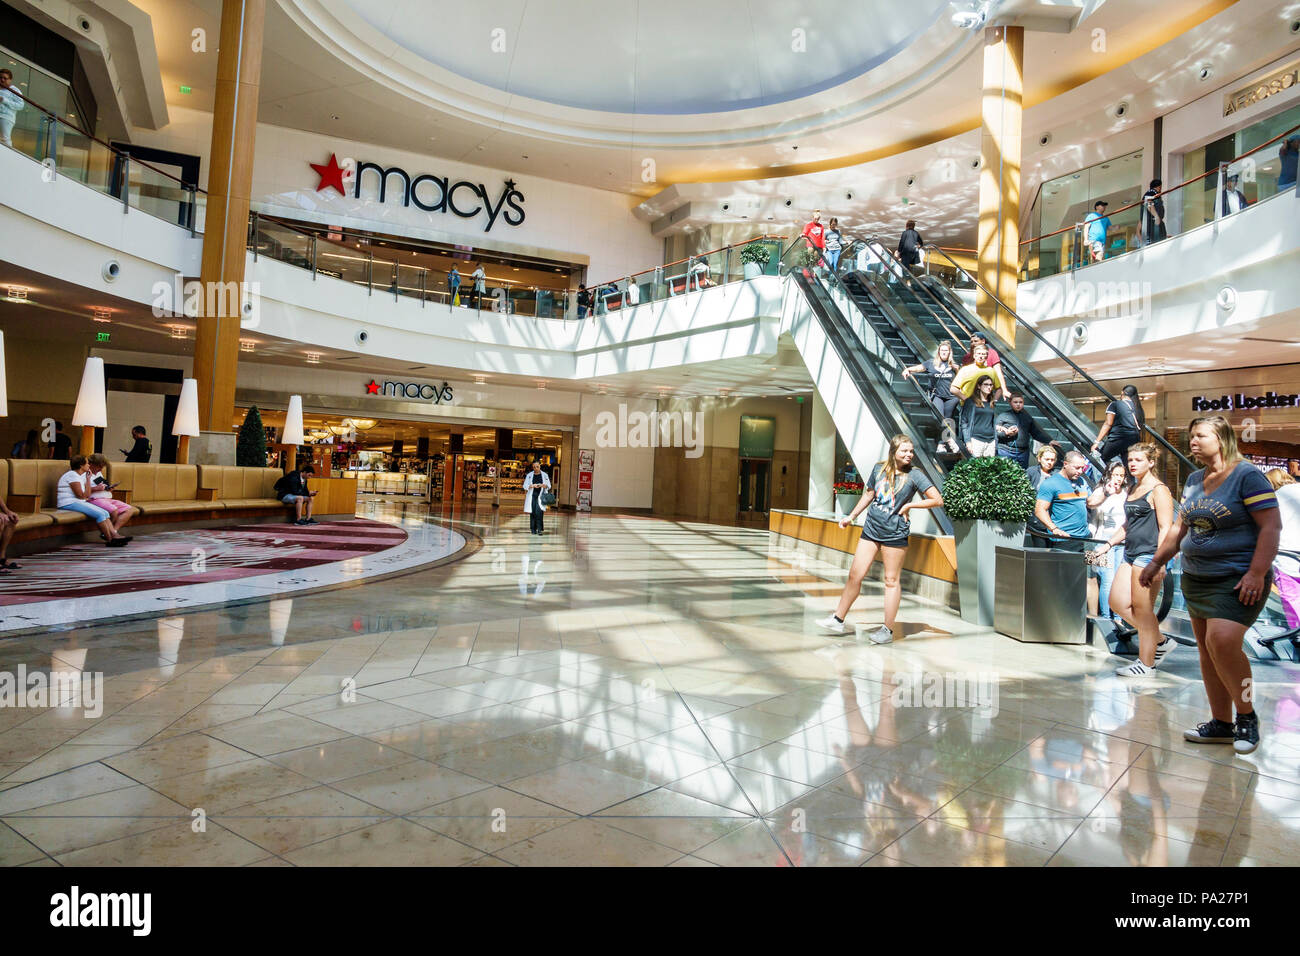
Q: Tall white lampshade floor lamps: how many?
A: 4